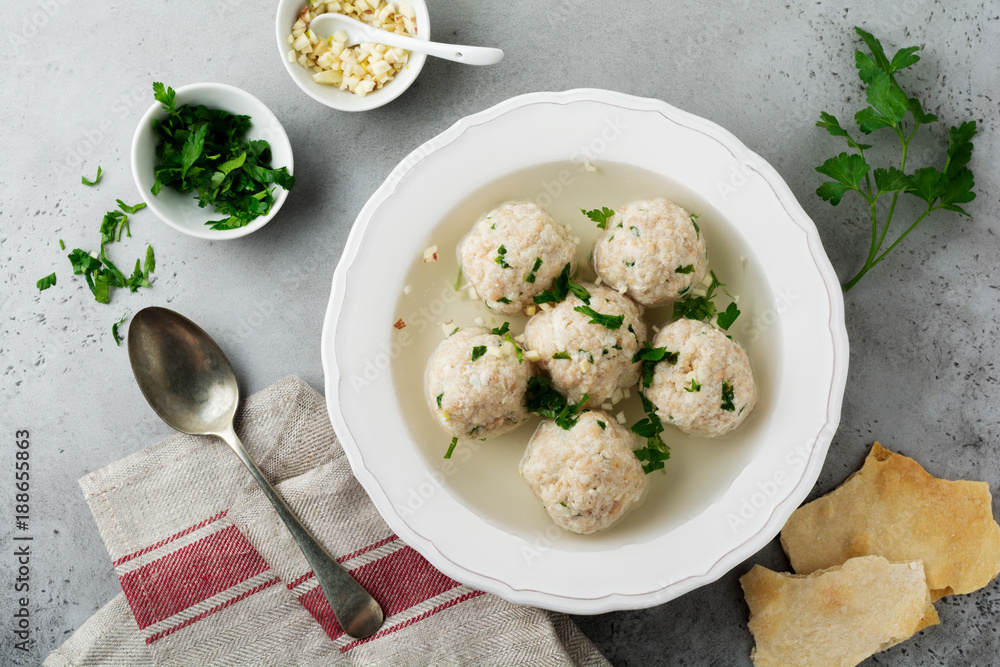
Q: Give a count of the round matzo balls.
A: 6